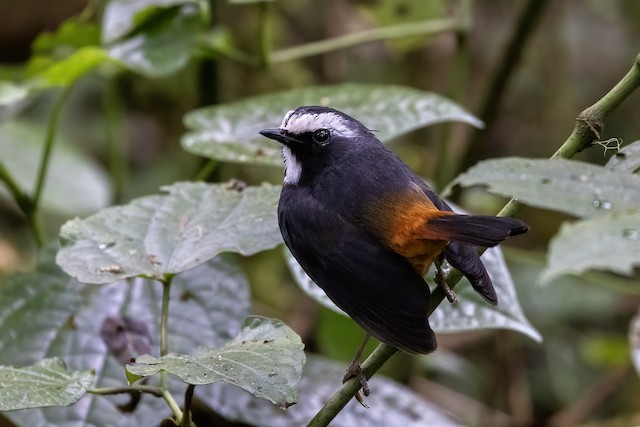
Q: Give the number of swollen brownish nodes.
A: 1